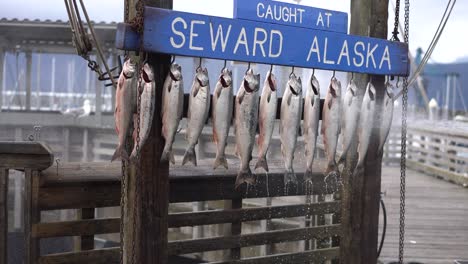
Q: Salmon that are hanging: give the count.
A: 13